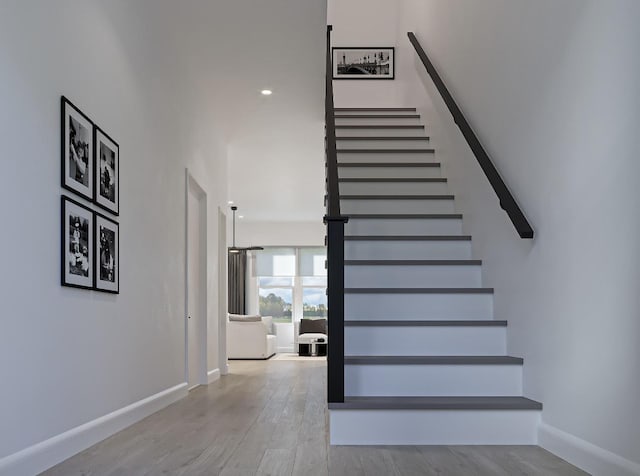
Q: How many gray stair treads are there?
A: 15